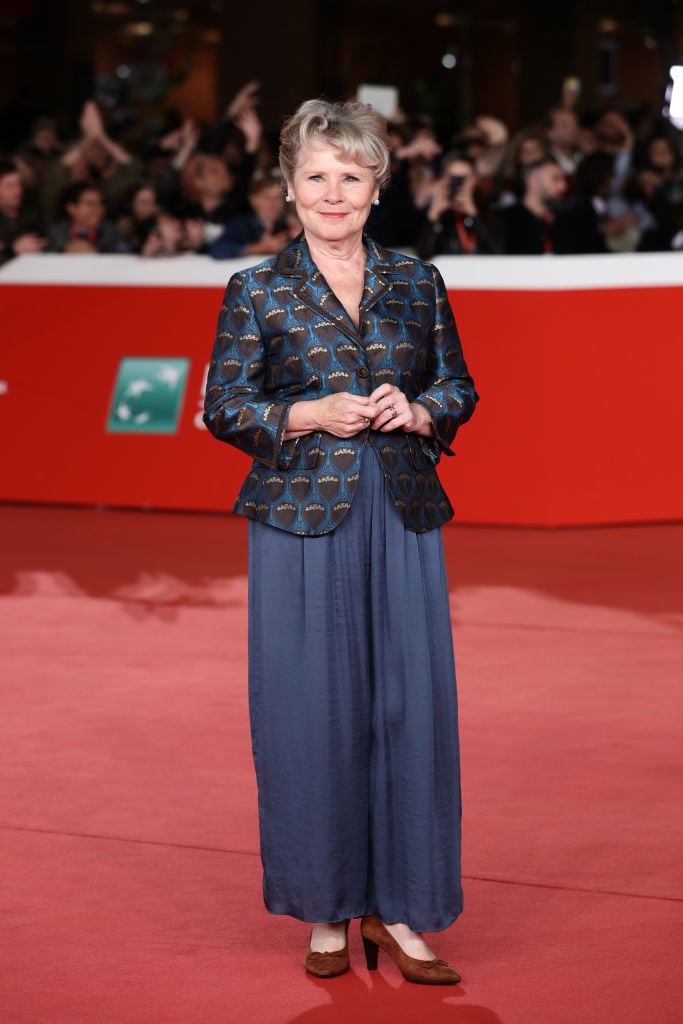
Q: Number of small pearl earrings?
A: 2